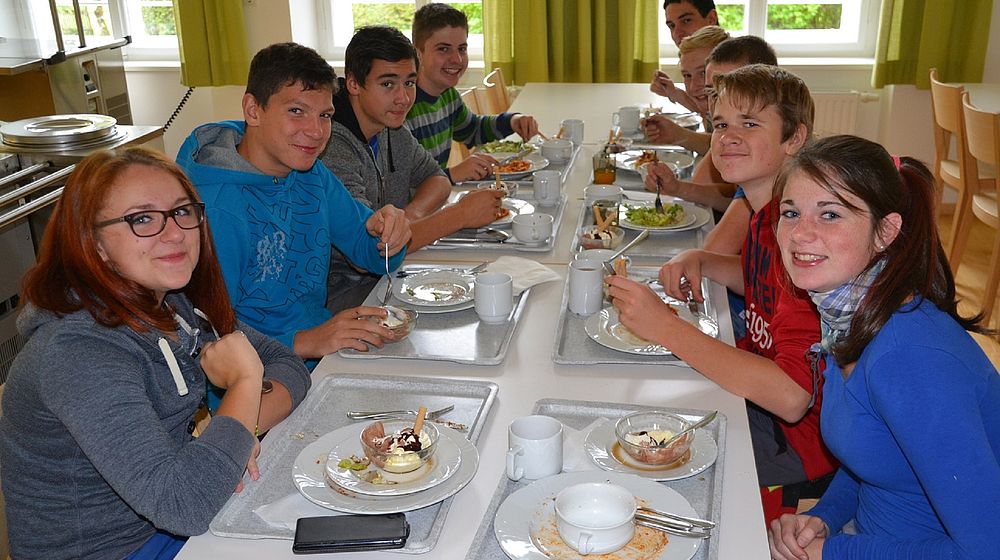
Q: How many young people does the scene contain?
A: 9